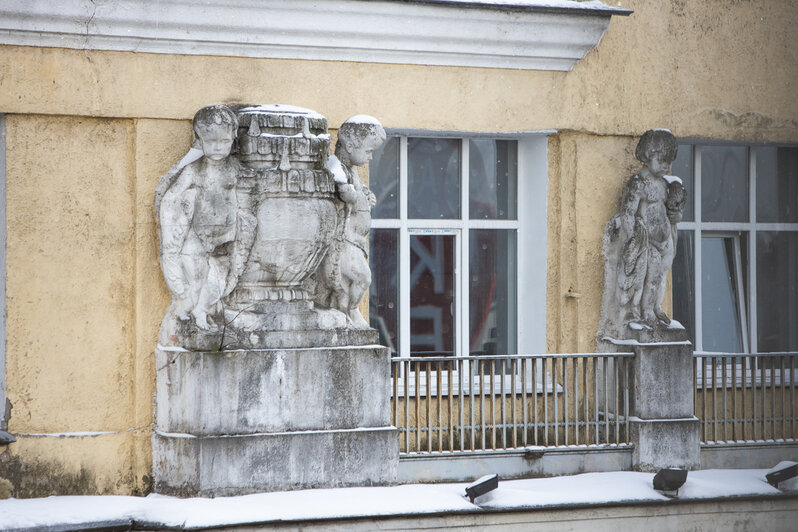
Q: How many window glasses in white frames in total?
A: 12